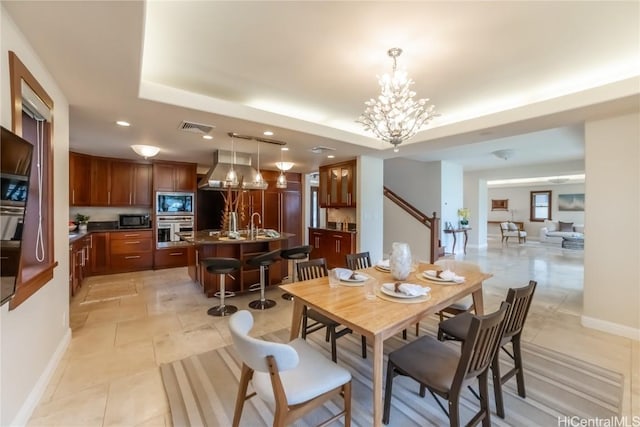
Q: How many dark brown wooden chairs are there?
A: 4